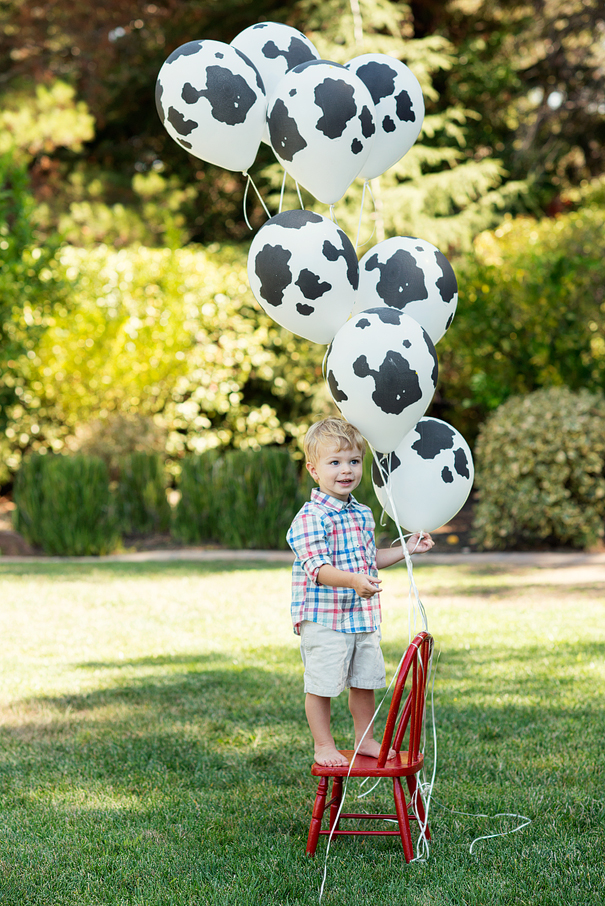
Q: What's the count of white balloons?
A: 8